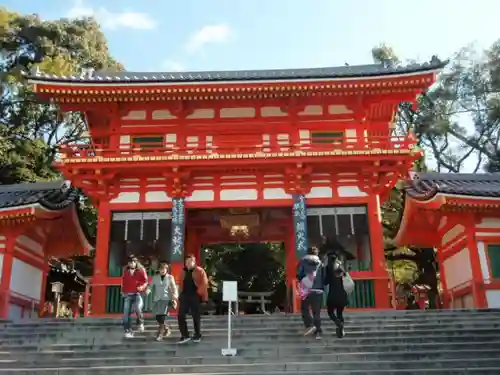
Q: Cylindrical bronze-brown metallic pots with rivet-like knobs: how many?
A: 0